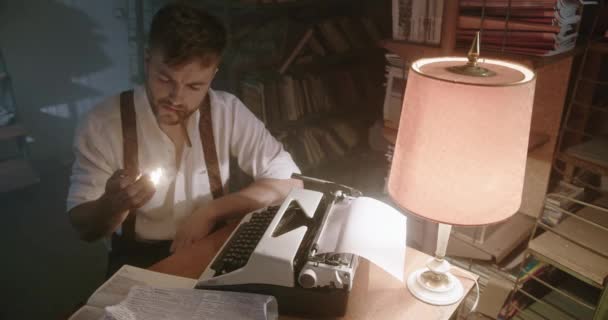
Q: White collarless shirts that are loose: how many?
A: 1